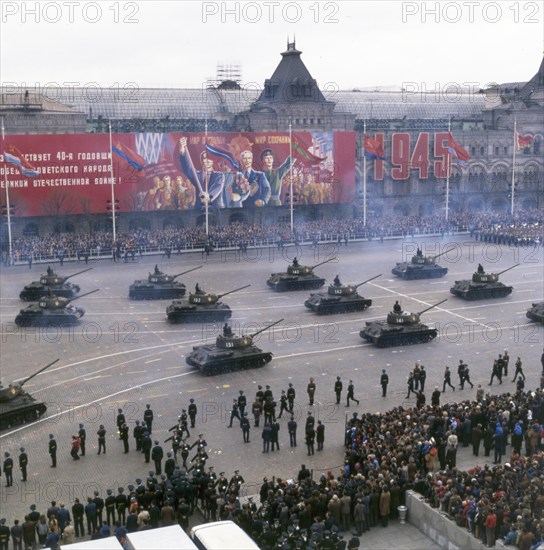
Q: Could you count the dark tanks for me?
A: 12